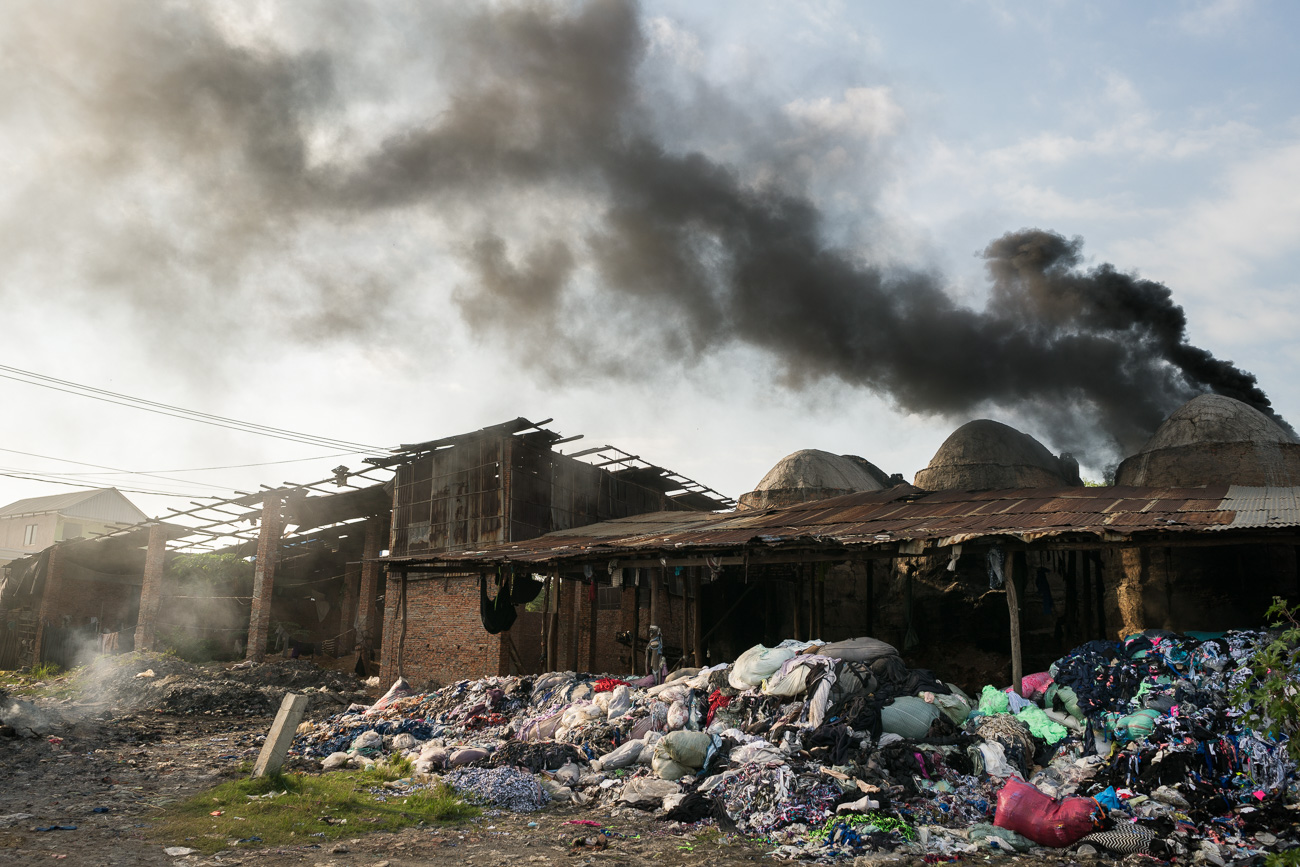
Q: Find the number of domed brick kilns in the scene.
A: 3